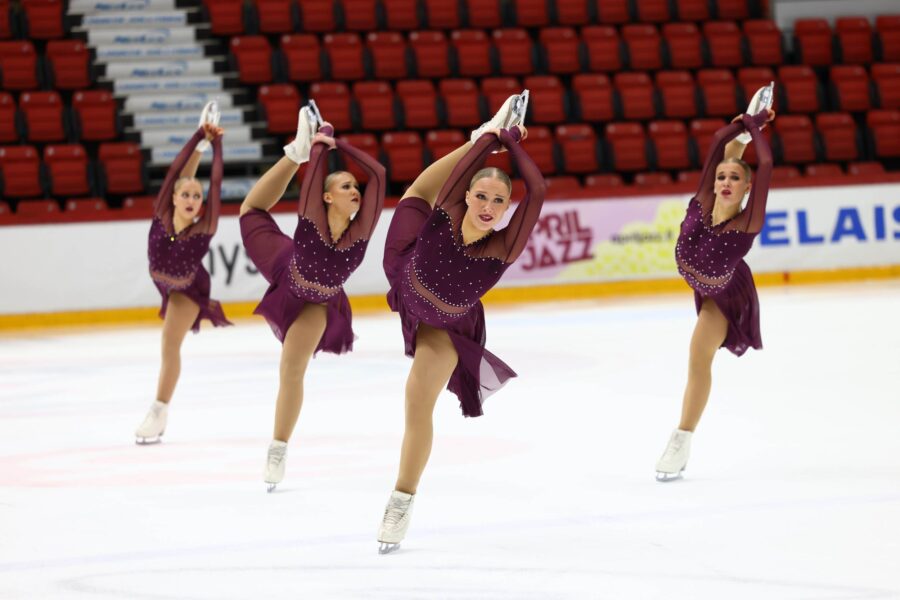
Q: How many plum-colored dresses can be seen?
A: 4